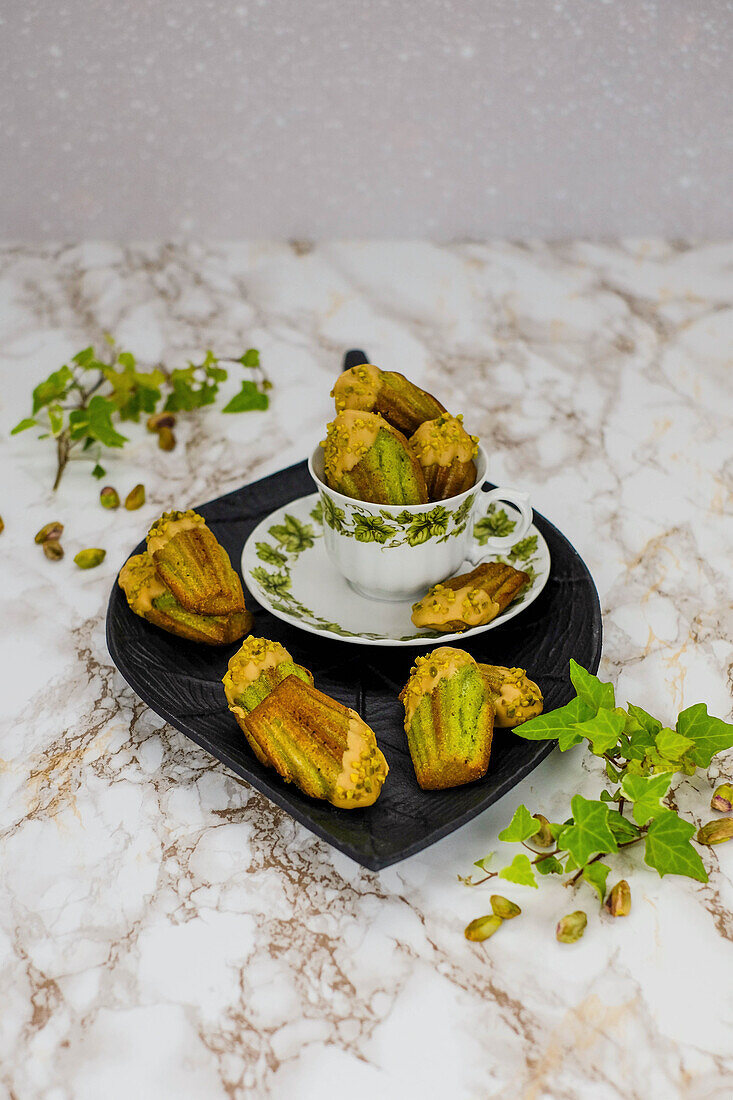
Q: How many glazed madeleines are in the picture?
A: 10